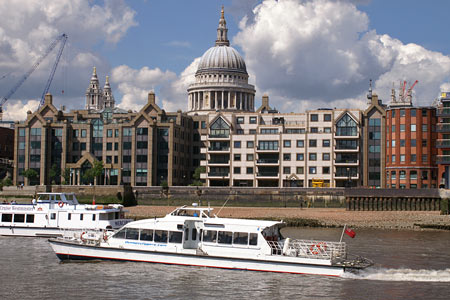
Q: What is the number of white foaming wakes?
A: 1